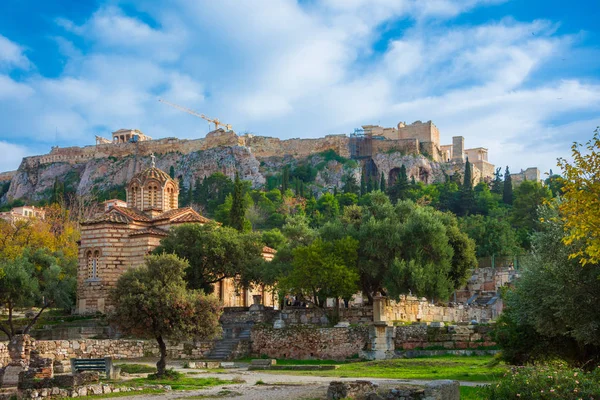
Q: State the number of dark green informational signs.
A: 0